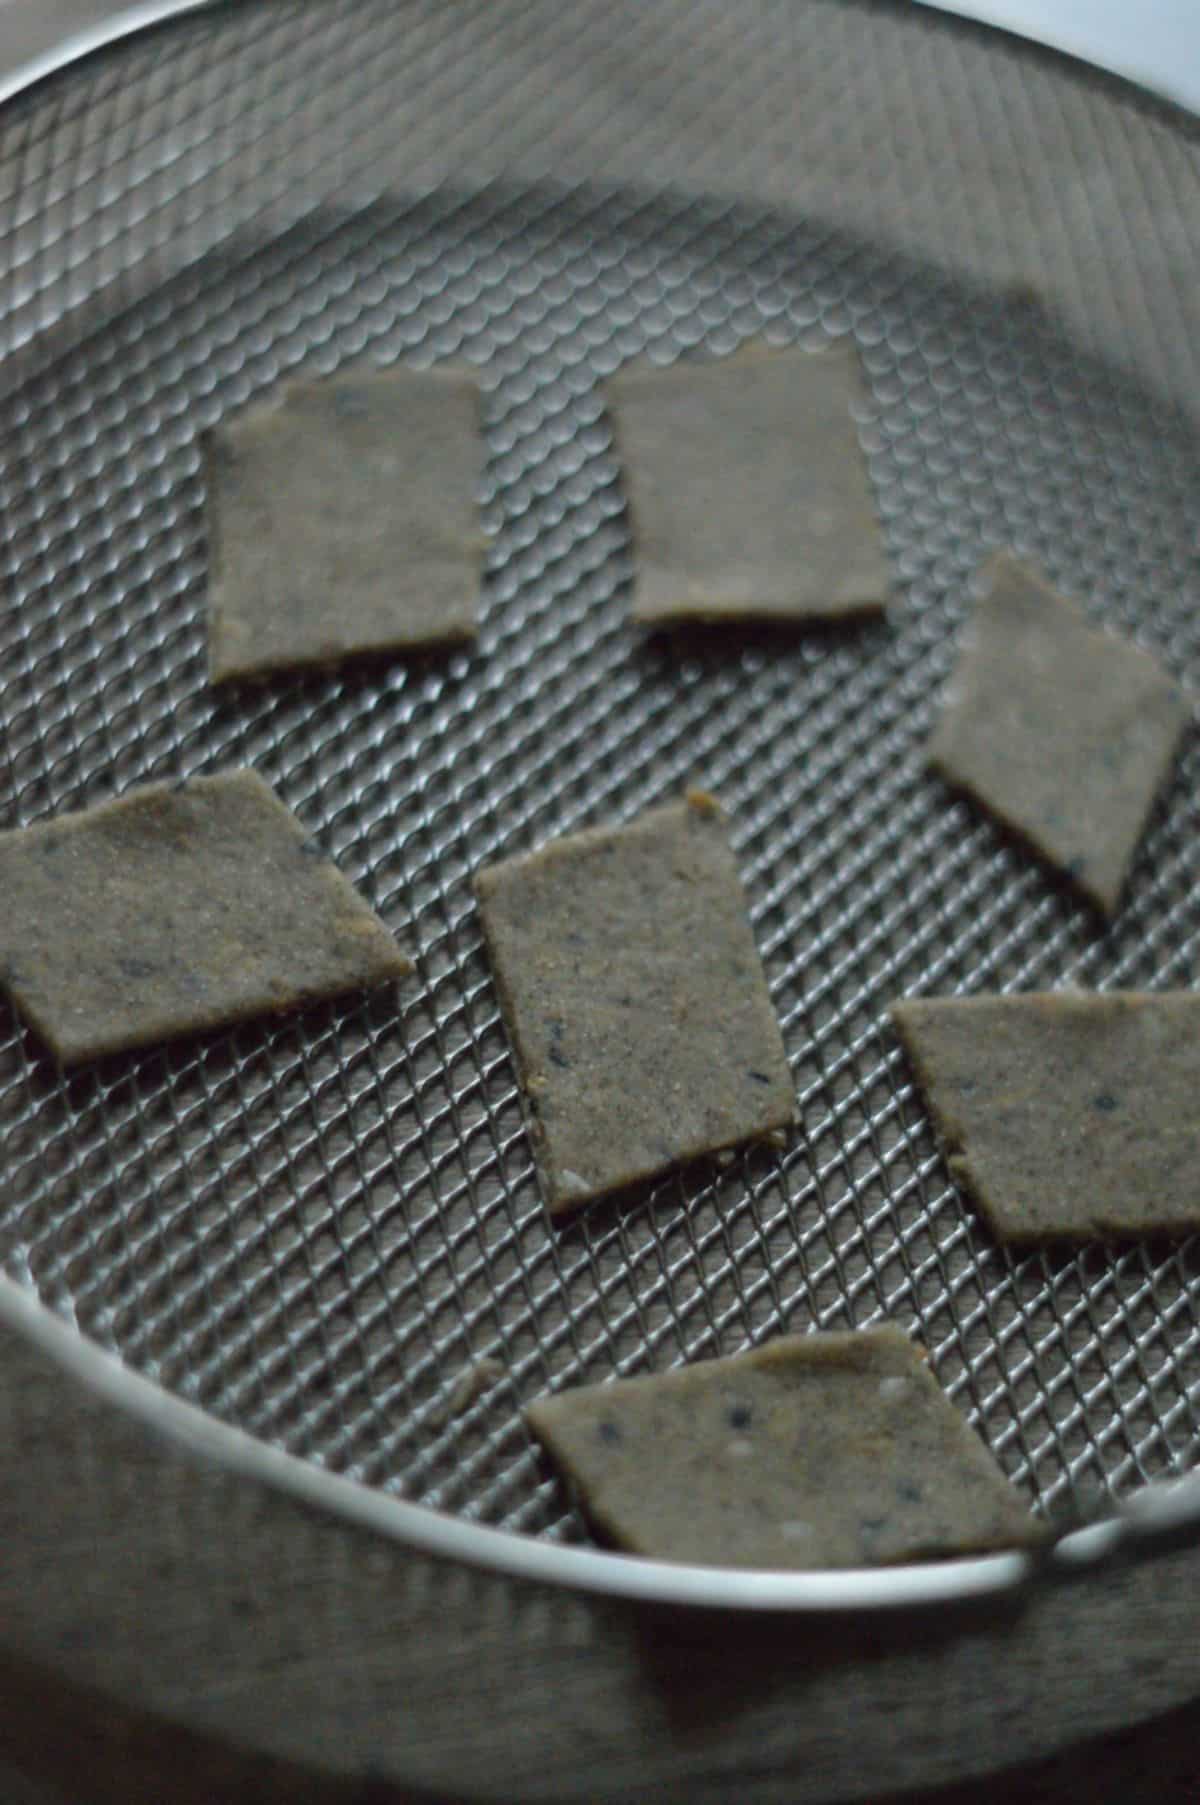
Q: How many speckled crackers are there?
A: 7